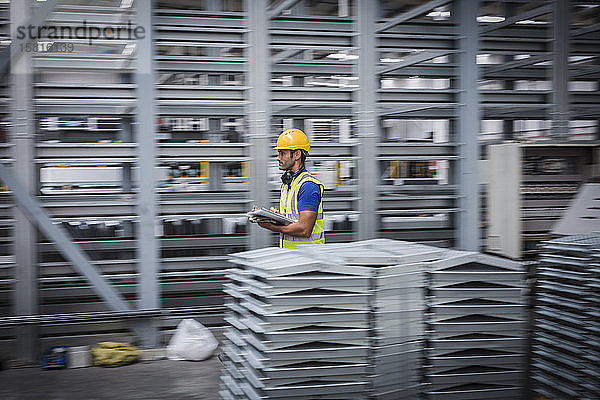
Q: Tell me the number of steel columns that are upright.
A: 6